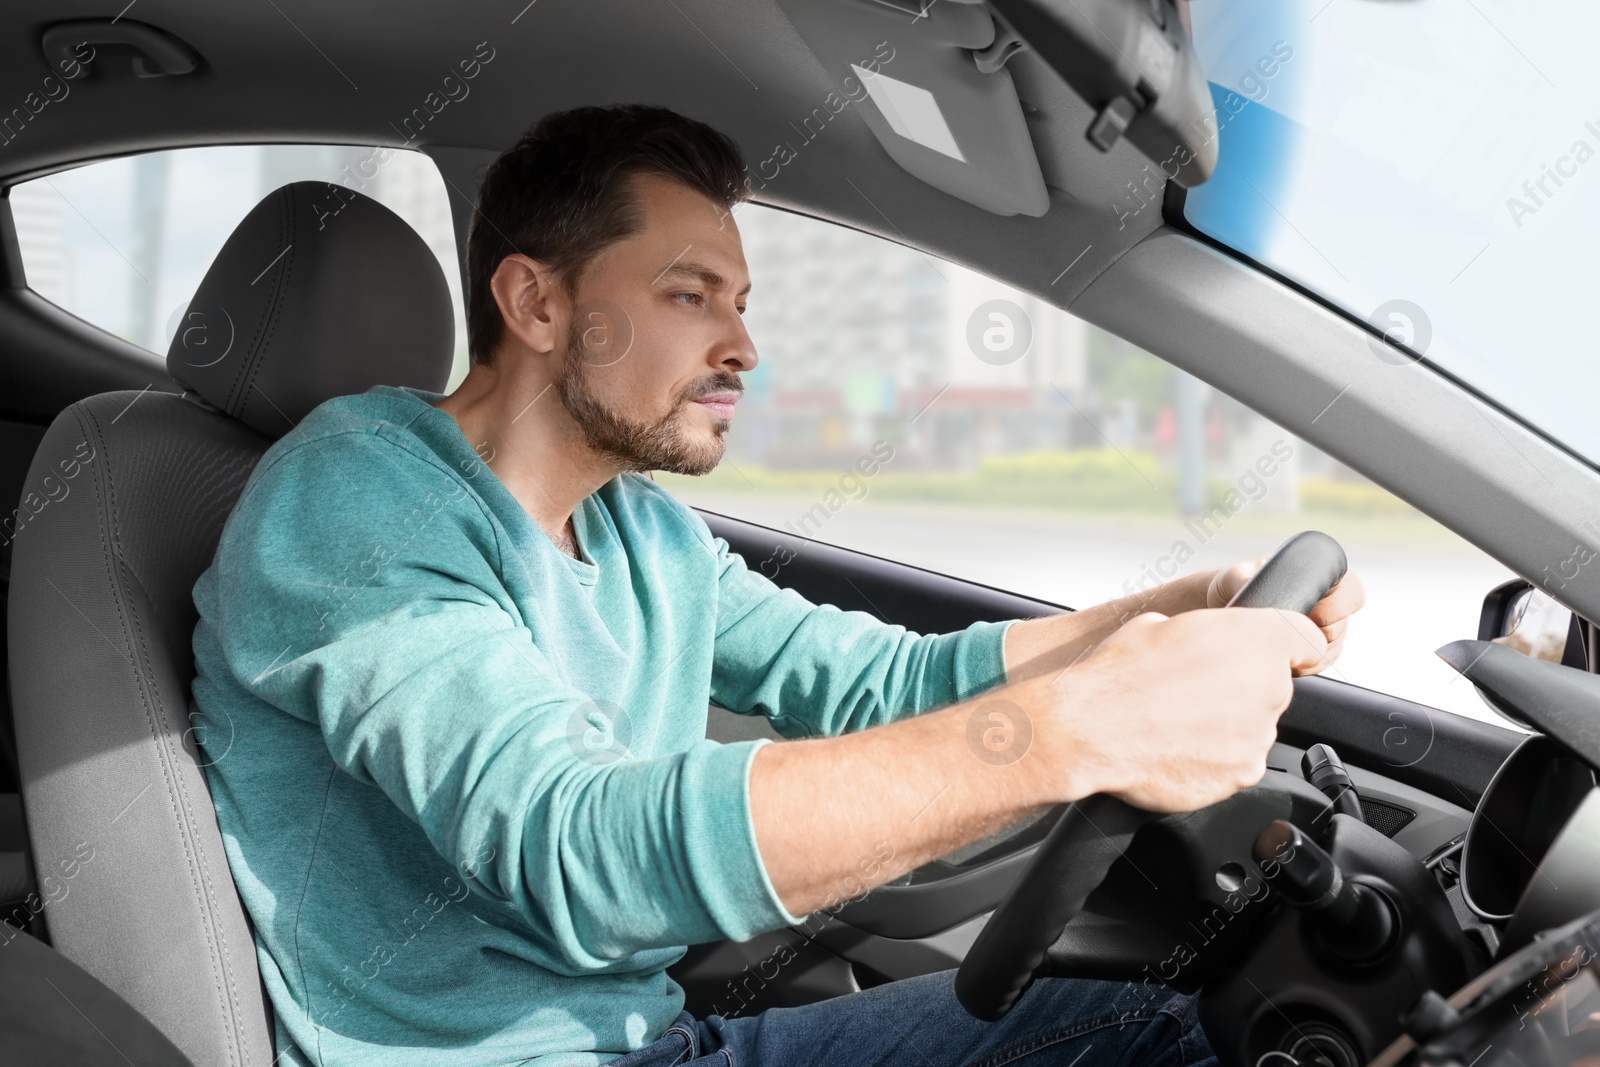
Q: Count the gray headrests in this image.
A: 1